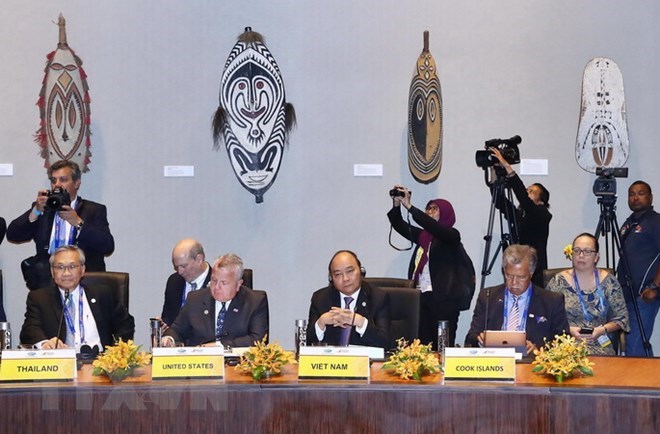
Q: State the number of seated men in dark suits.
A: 5